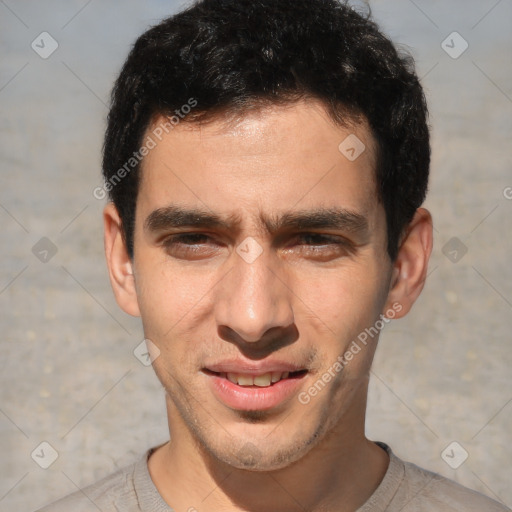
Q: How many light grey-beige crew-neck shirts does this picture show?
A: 1